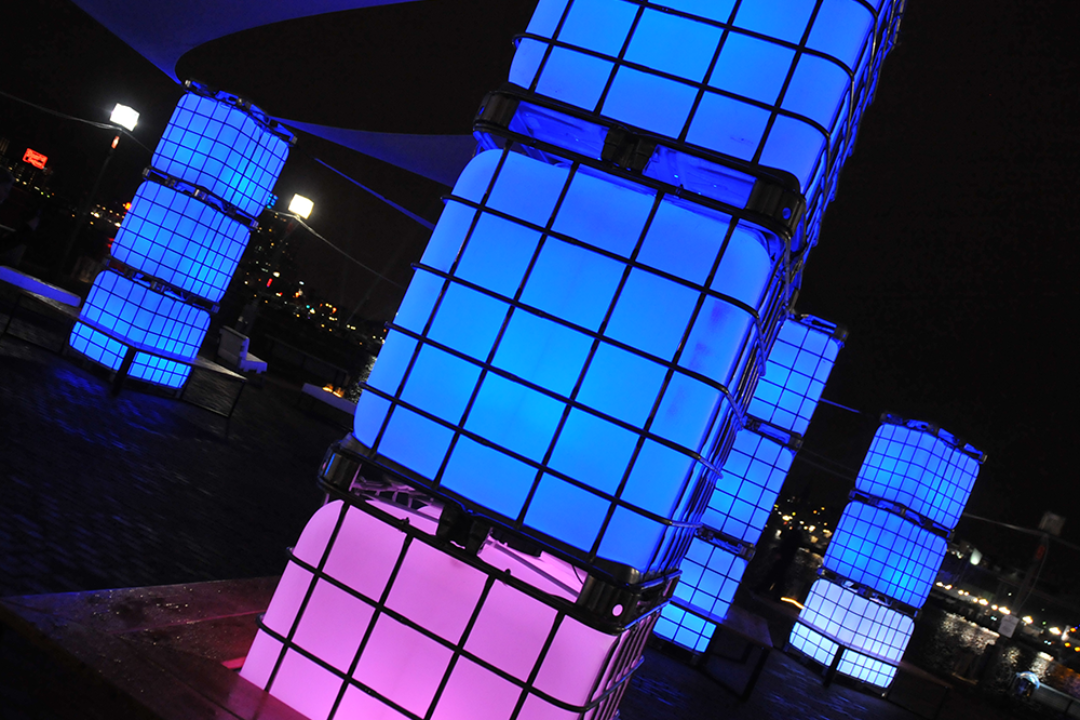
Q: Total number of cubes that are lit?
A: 12